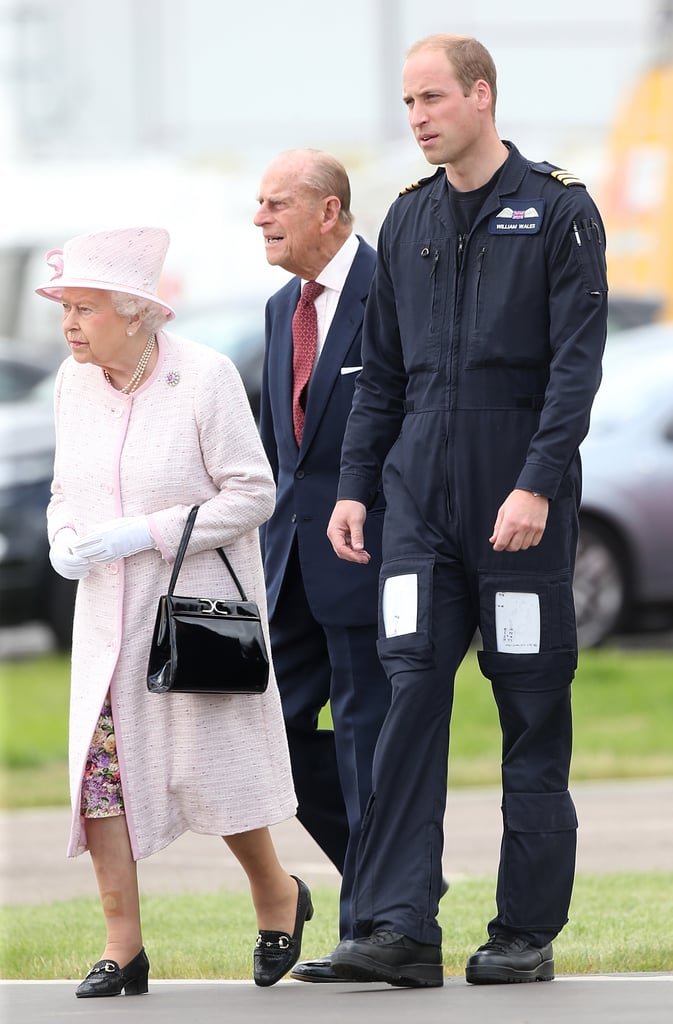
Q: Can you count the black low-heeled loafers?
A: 2